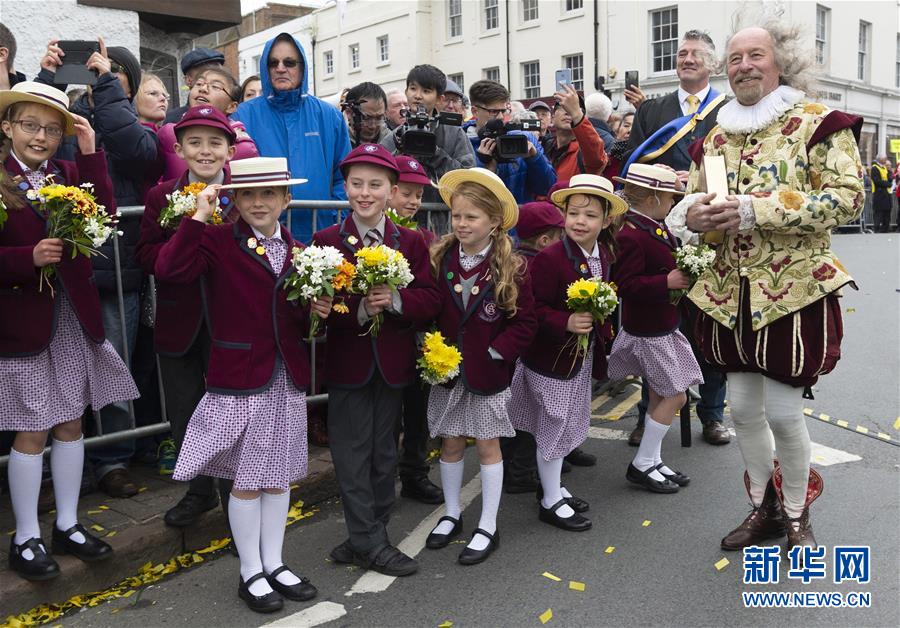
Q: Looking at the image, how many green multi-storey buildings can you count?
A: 0